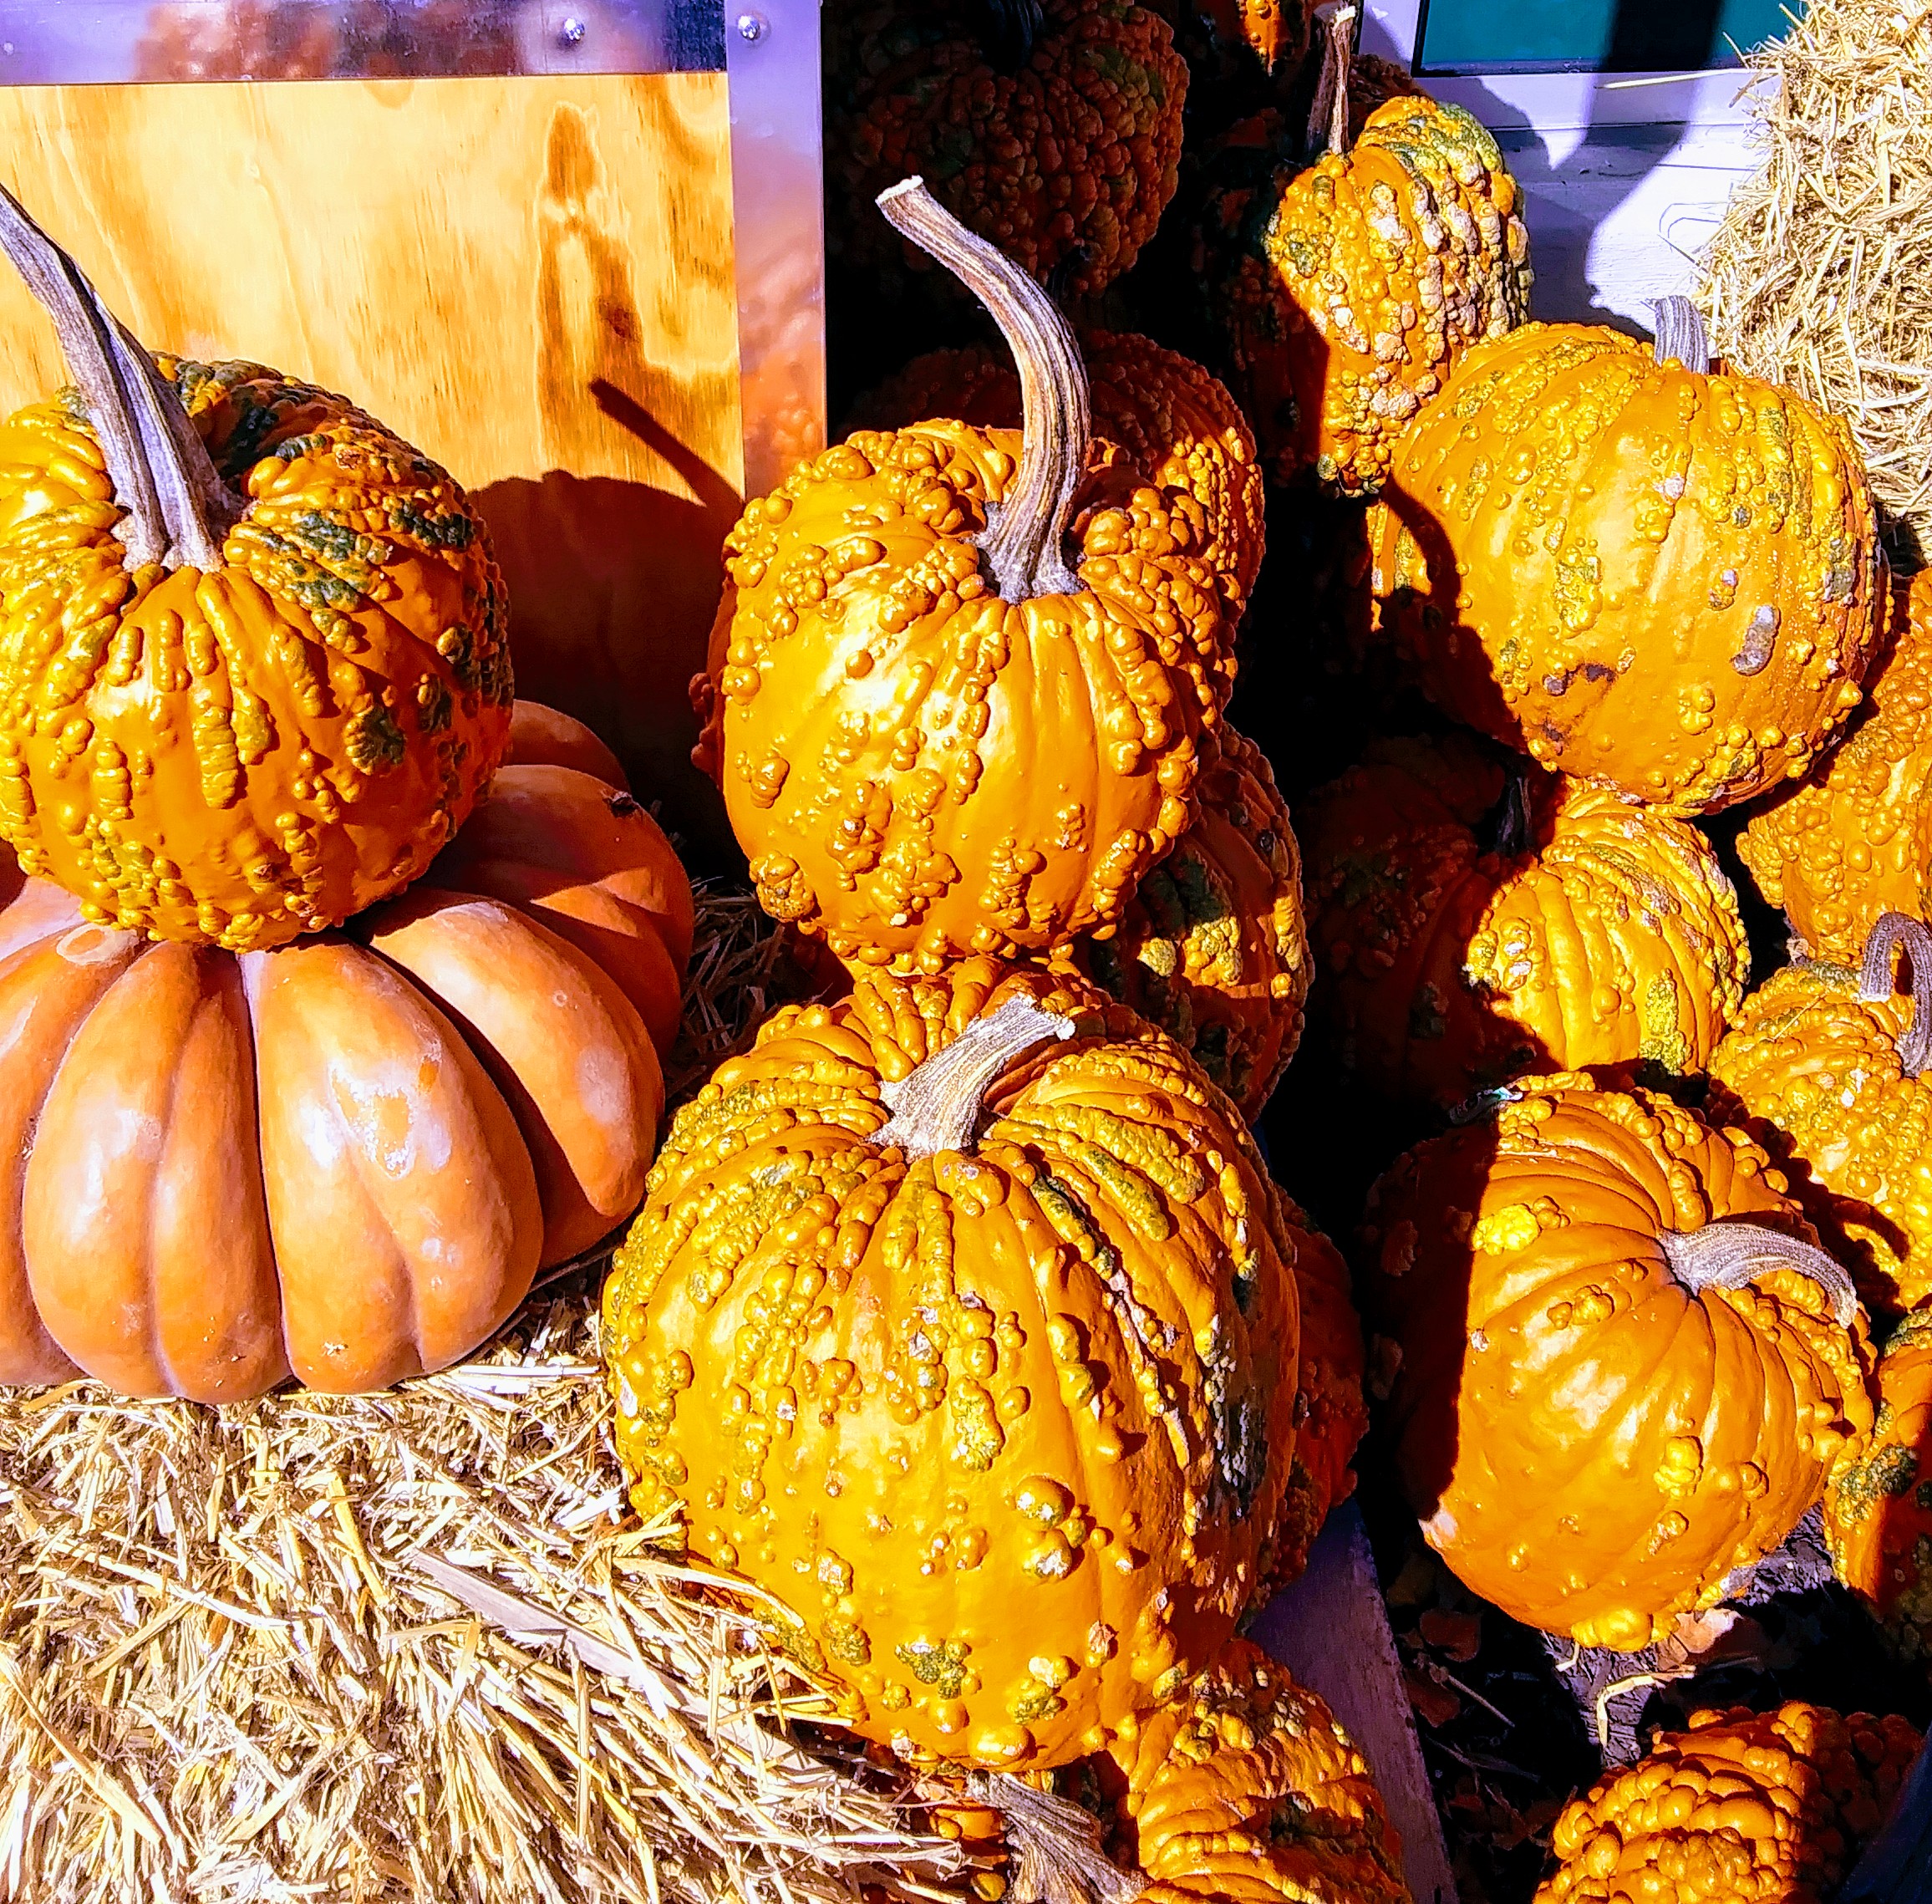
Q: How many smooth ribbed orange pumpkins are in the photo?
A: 1